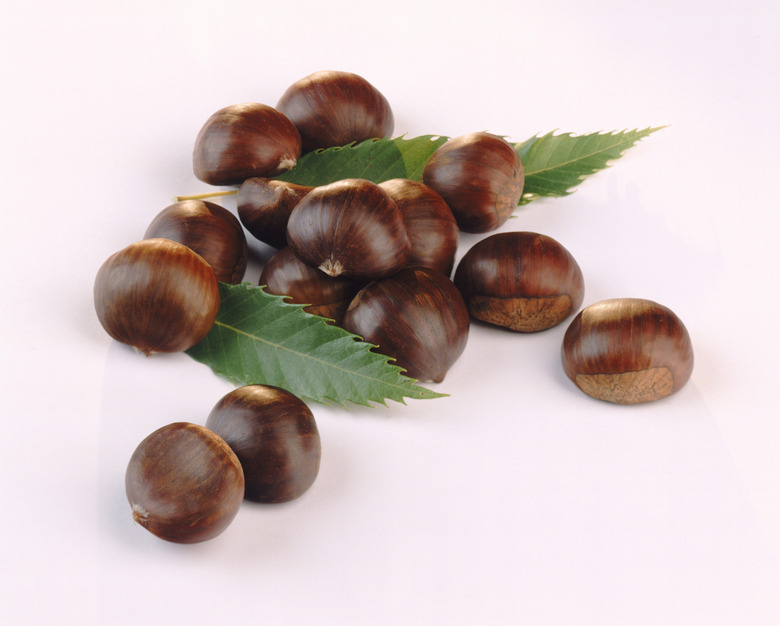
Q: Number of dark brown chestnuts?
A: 14